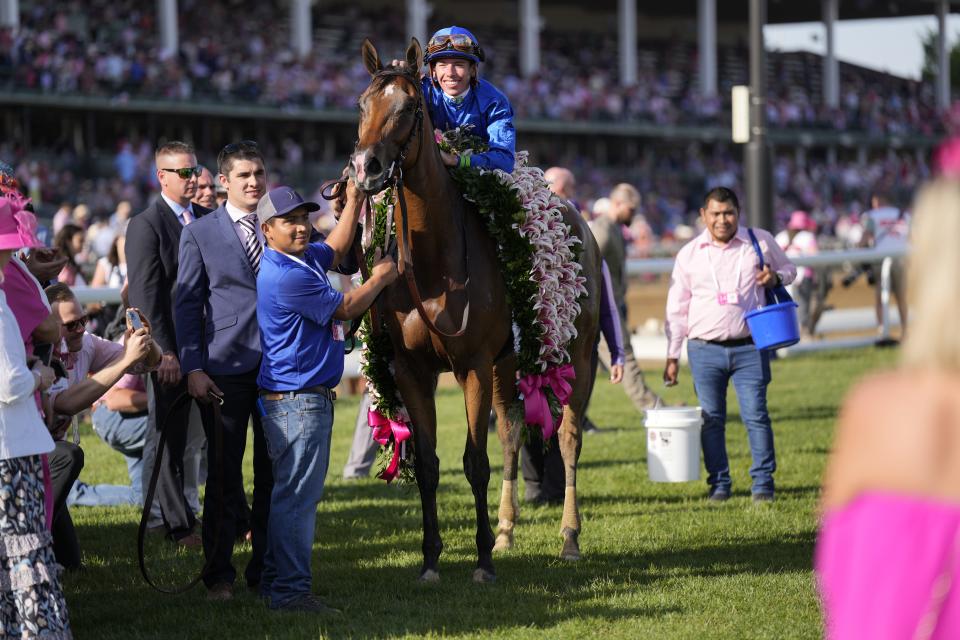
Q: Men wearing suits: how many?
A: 2